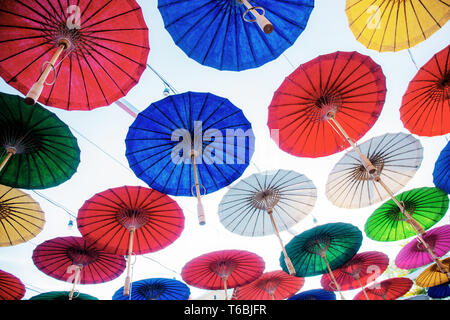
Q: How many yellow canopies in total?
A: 3